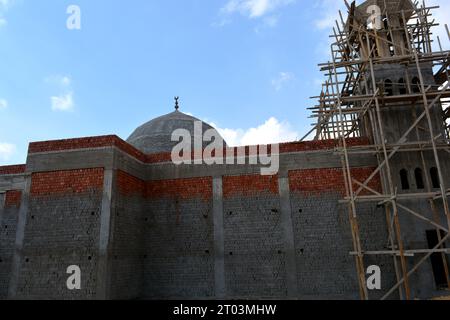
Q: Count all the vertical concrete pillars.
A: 4